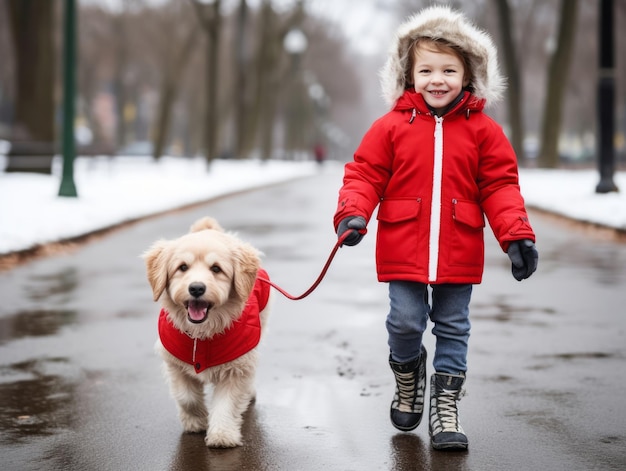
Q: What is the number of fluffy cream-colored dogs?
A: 1